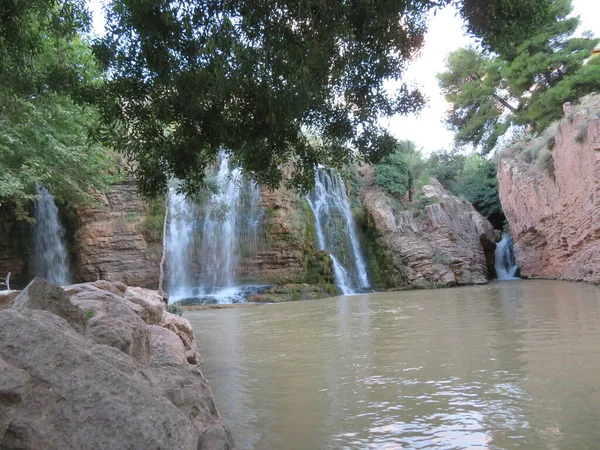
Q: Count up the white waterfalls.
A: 4